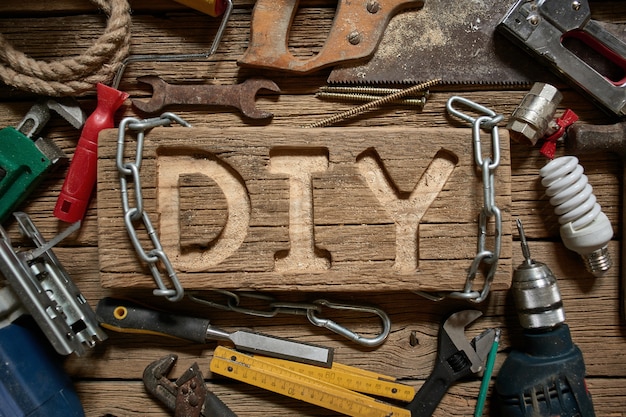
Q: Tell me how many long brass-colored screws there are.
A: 3